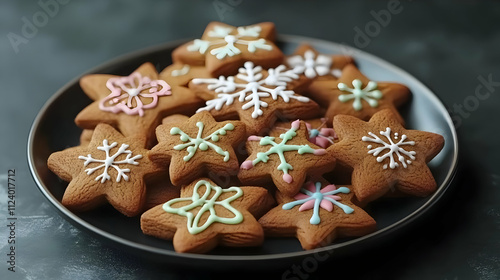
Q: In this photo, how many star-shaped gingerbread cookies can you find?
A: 13